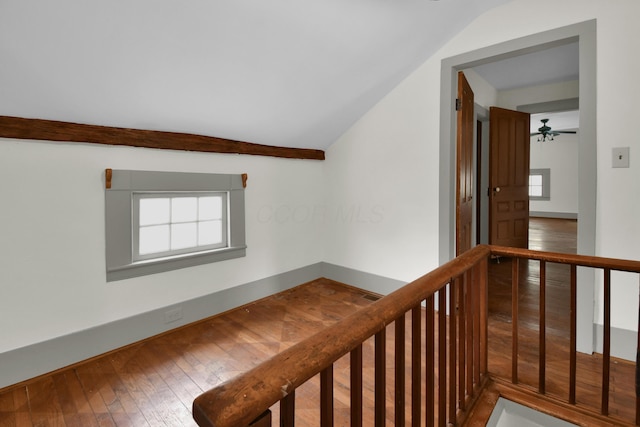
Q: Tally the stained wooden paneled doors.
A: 2